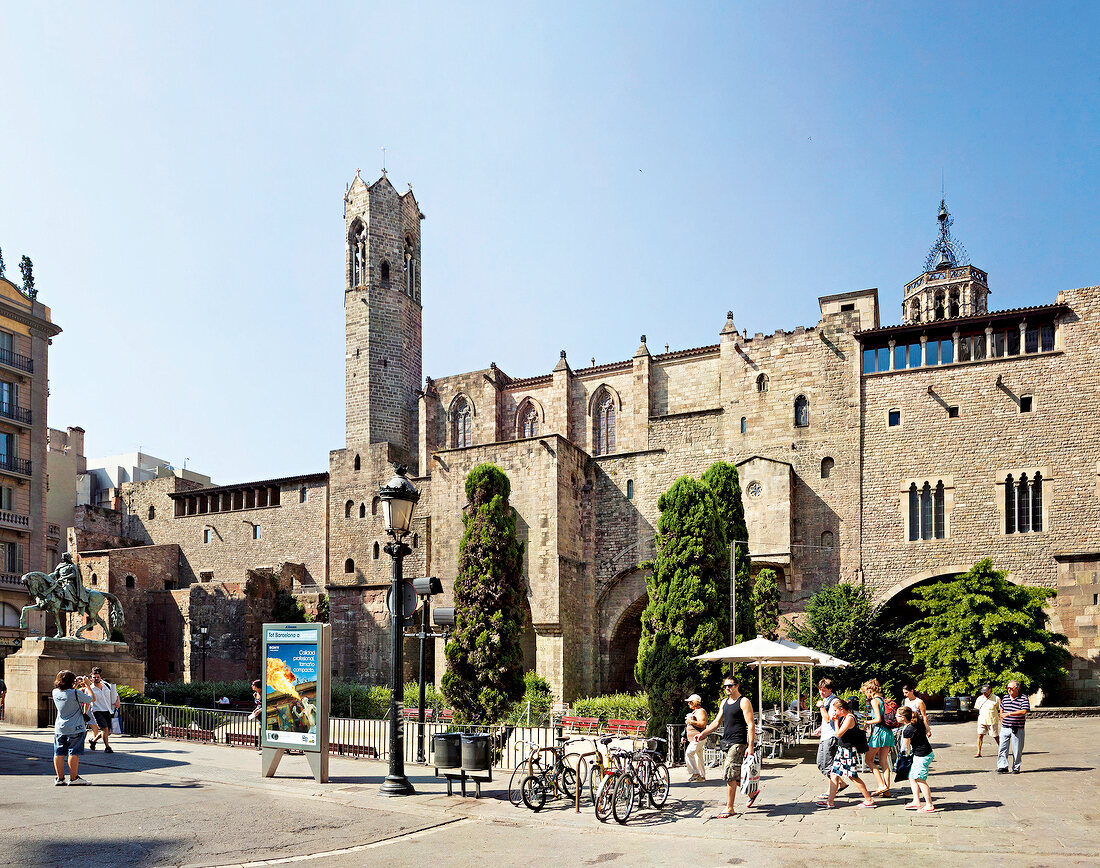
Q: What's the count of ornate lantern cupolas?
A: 1